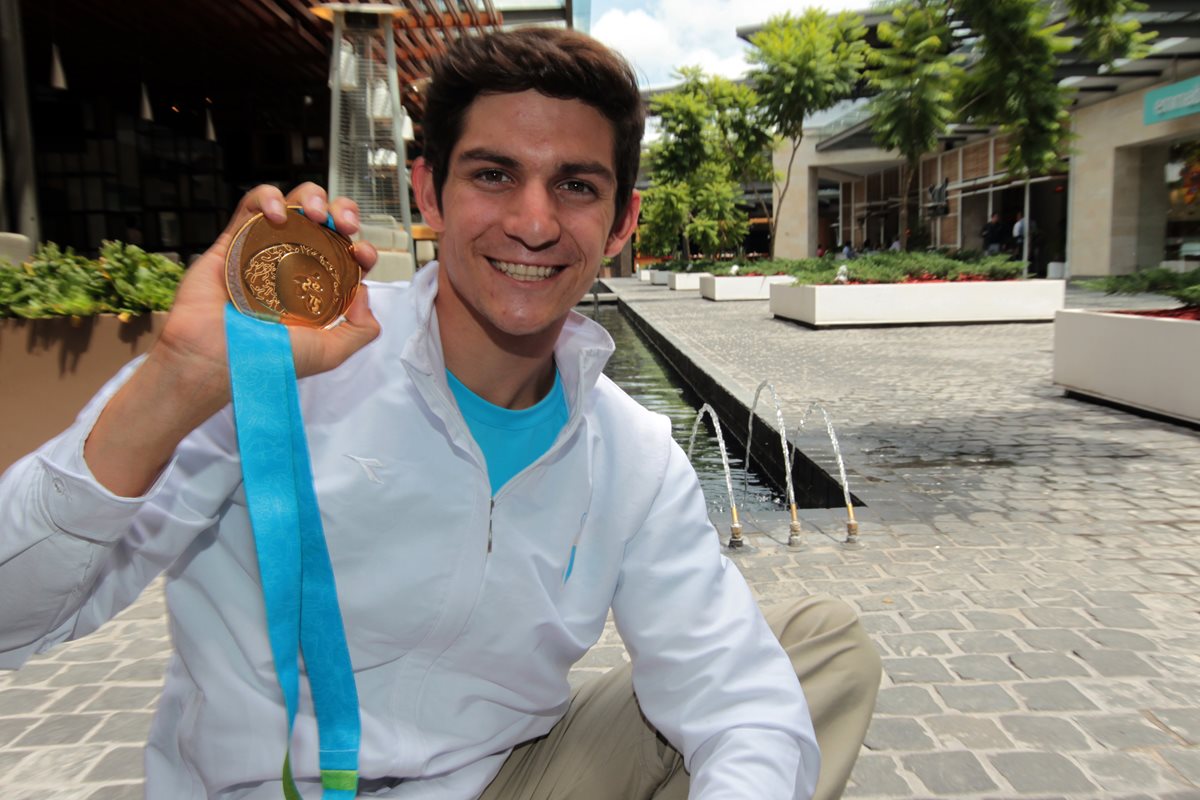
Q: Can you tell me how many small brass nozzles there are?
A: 3